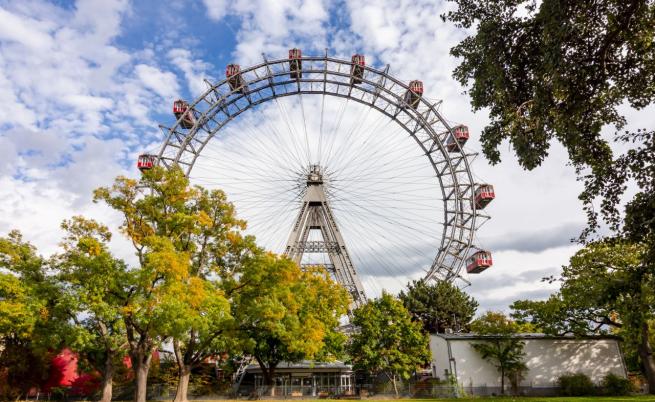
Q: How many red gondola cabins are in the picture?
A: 9